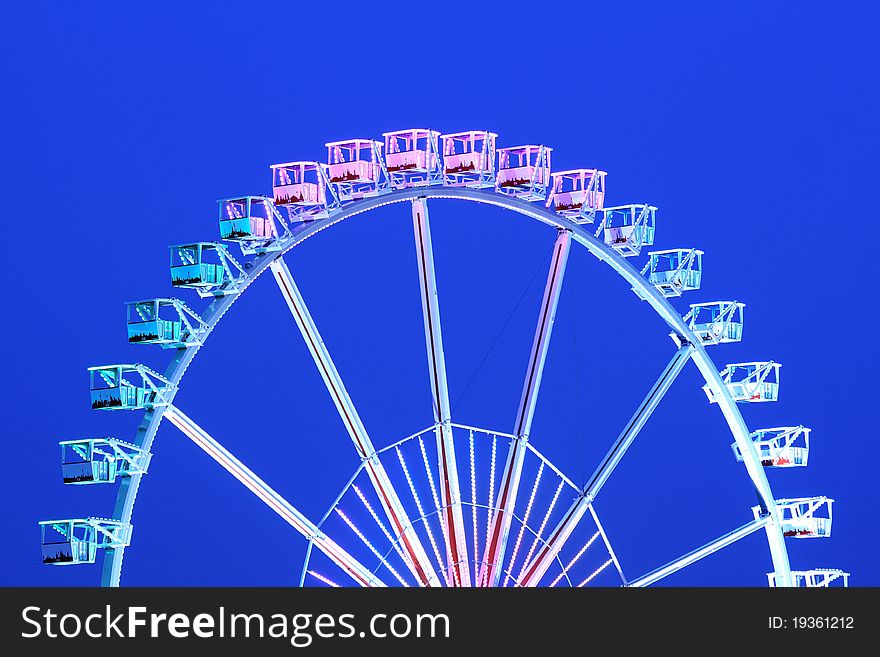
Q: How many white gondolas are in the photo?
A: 7